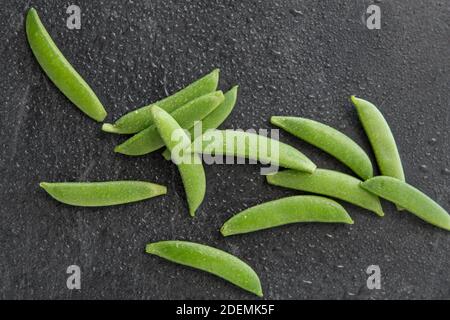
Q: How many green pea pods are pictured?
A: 13